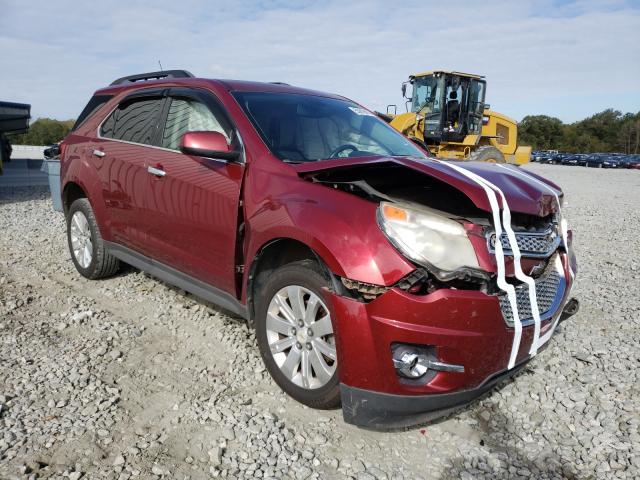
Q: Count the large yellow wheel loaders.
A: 1